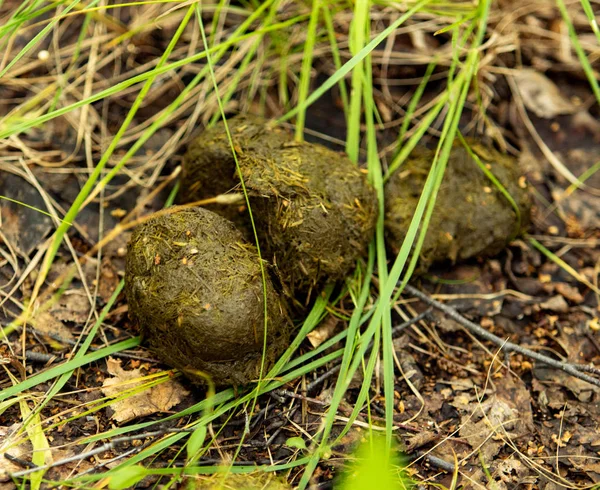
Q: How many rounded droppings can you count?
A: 3